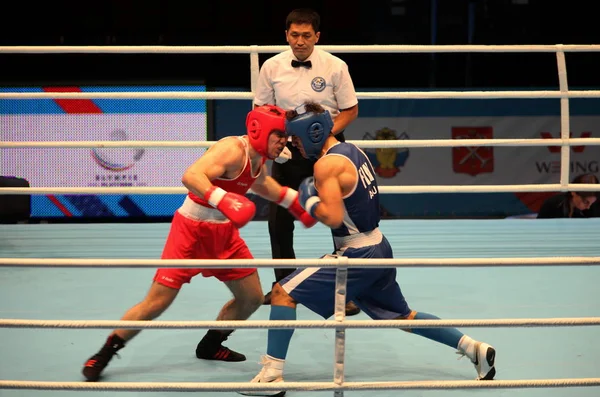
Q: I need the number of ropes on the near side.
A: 3